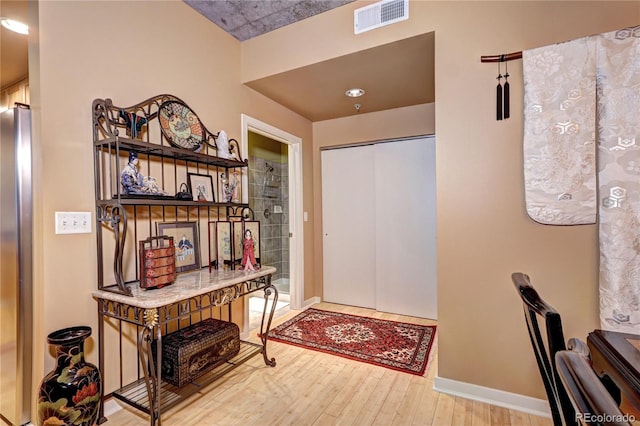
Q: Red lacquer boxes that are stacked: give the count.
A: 4